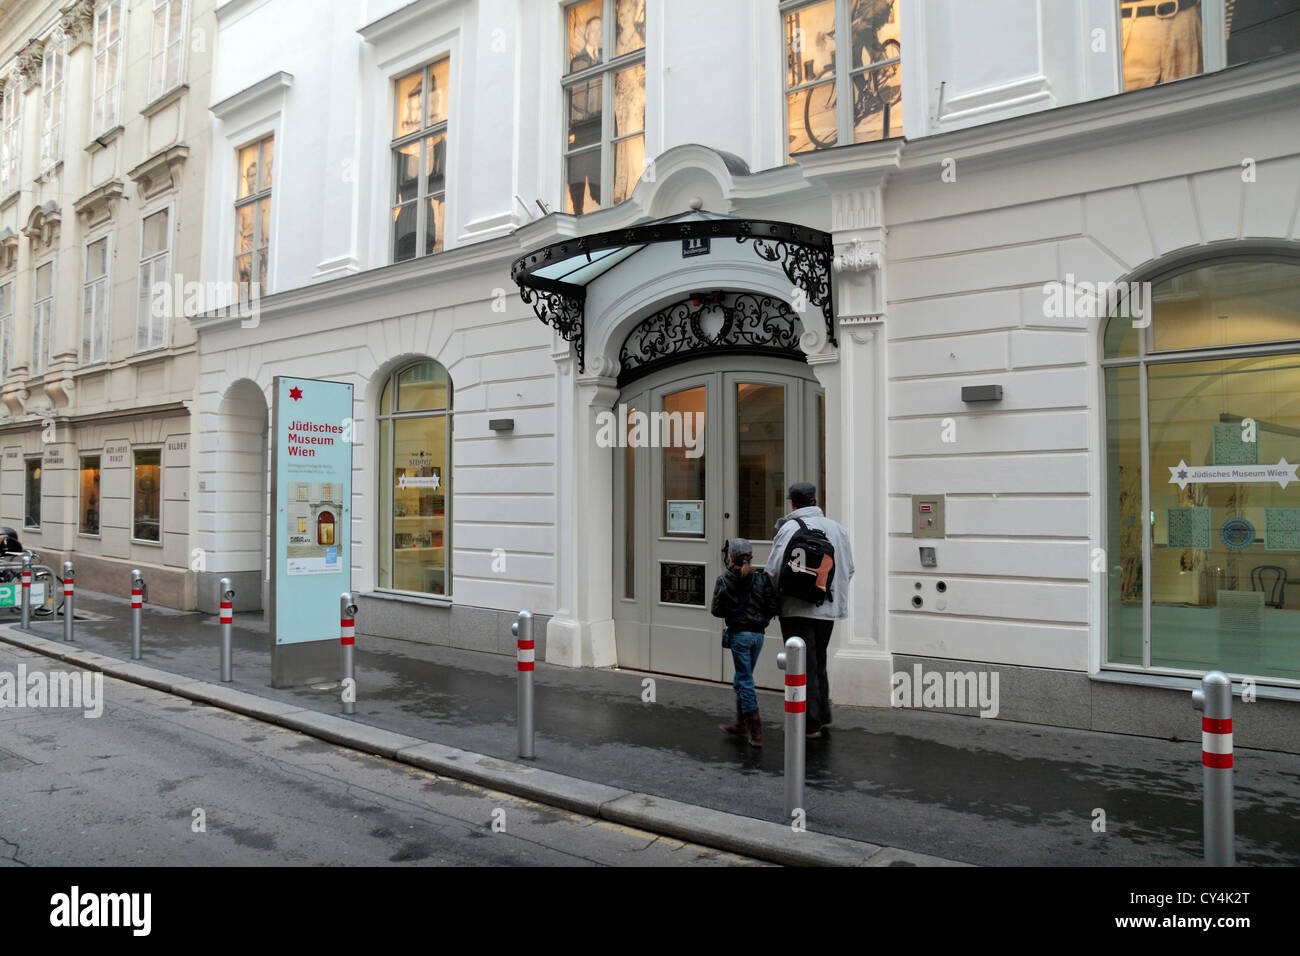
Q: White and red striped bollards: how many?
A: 8